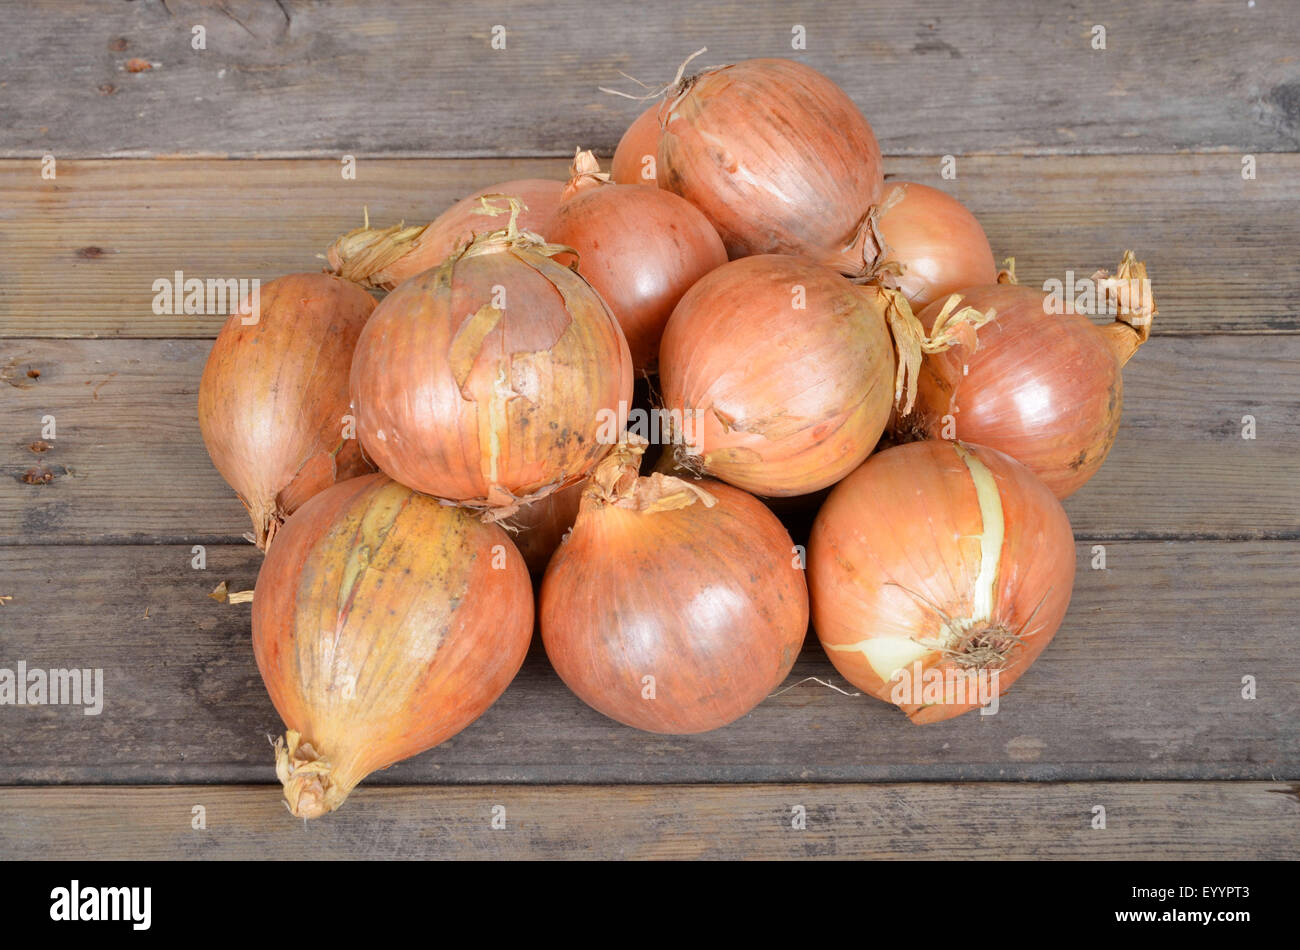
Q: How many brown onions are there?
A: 13